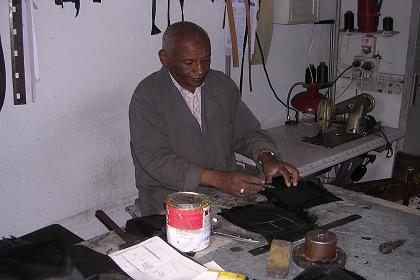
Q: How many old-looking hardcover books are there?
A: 0